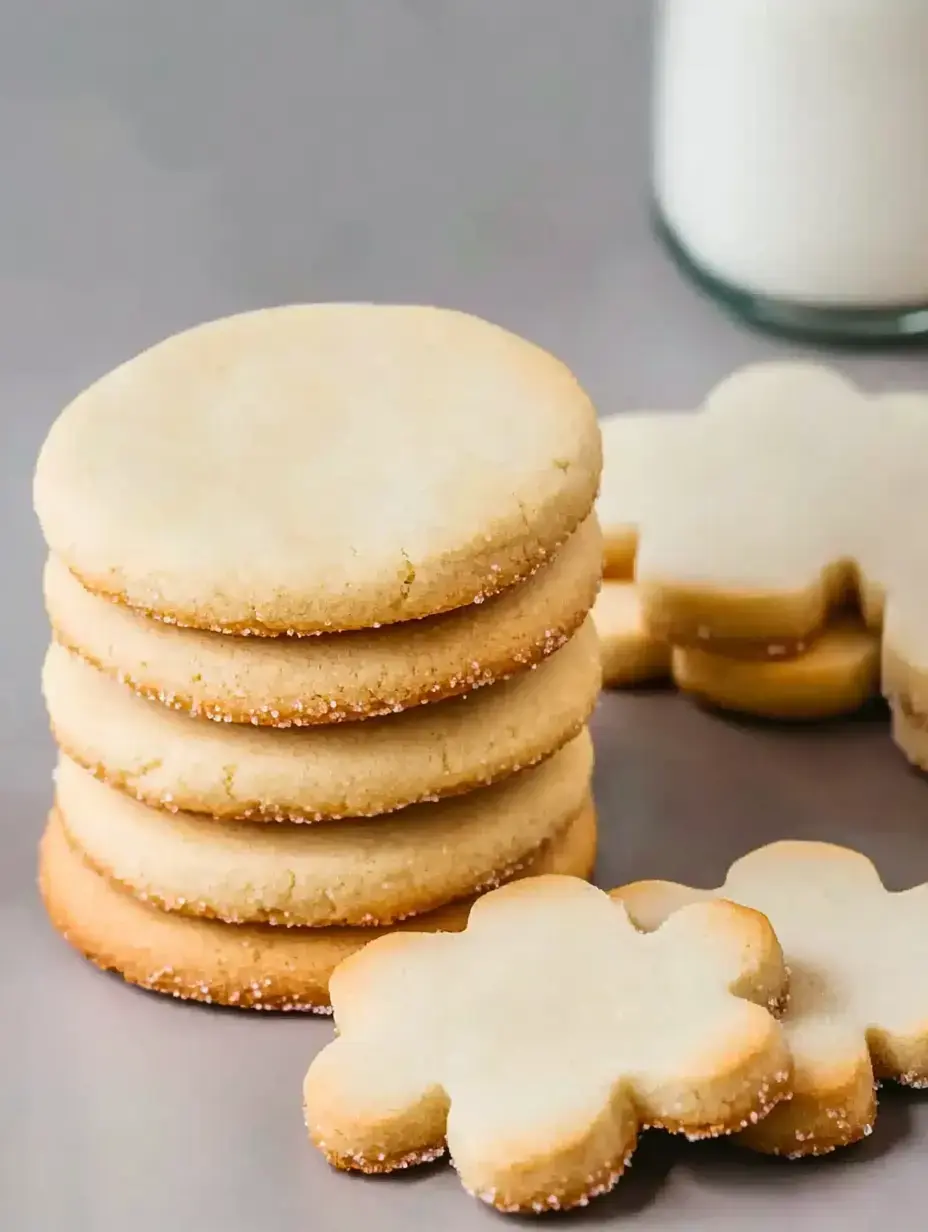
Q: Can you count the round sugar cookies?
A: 5